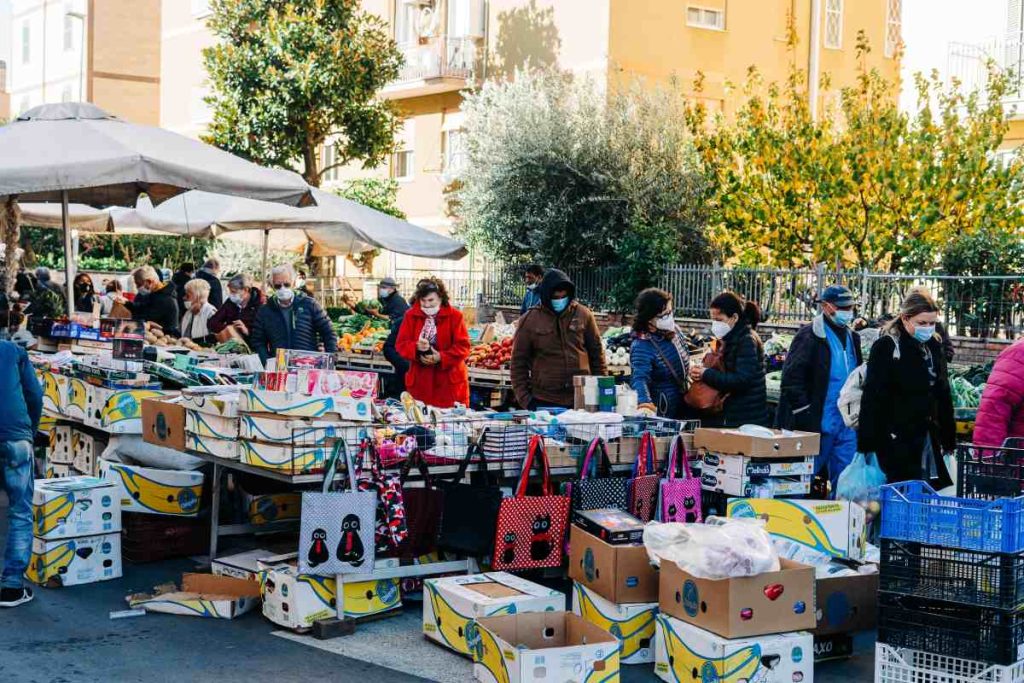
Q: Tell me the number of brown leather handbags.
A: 1